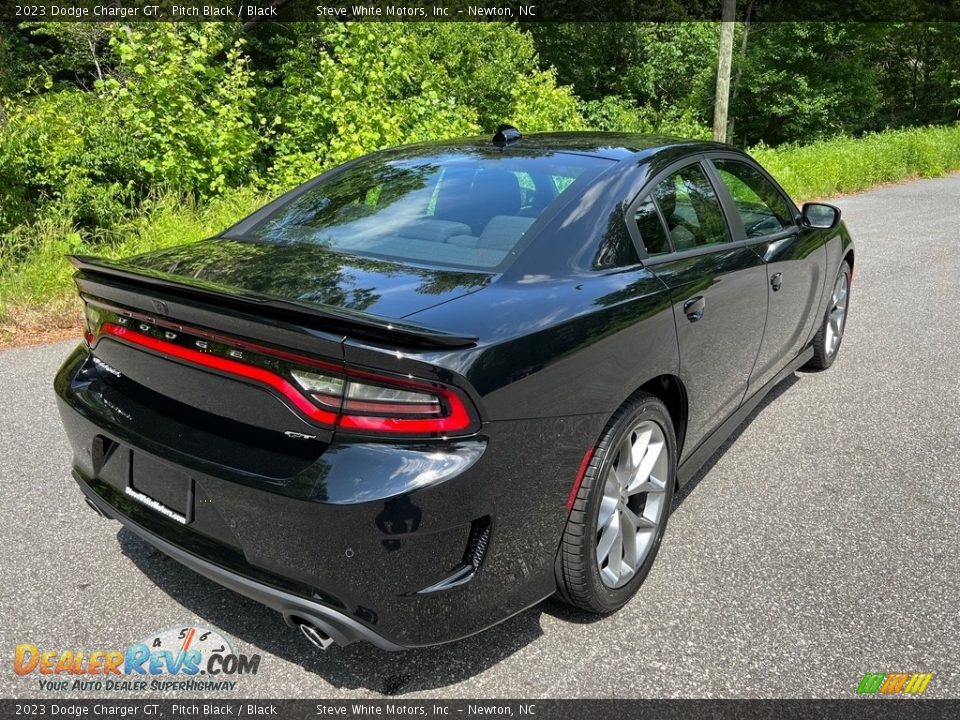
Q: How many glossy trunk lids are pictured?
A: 1